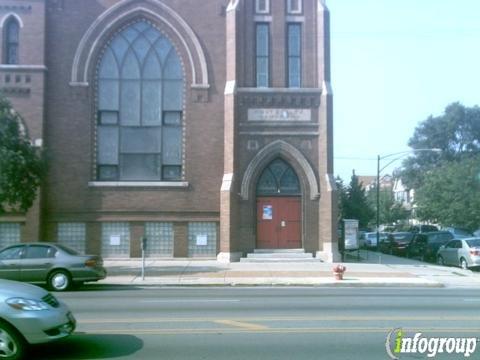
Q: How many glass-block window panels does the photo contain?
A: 5